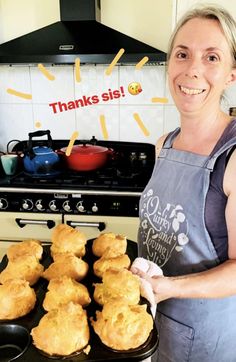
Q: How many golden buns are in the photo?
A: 11